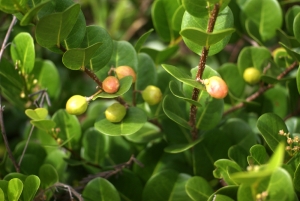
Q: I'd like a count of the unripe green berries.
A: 4